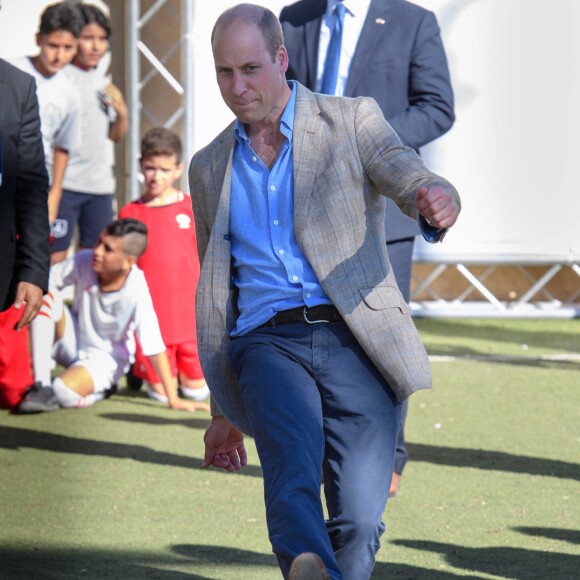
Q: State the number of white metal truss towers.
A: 1